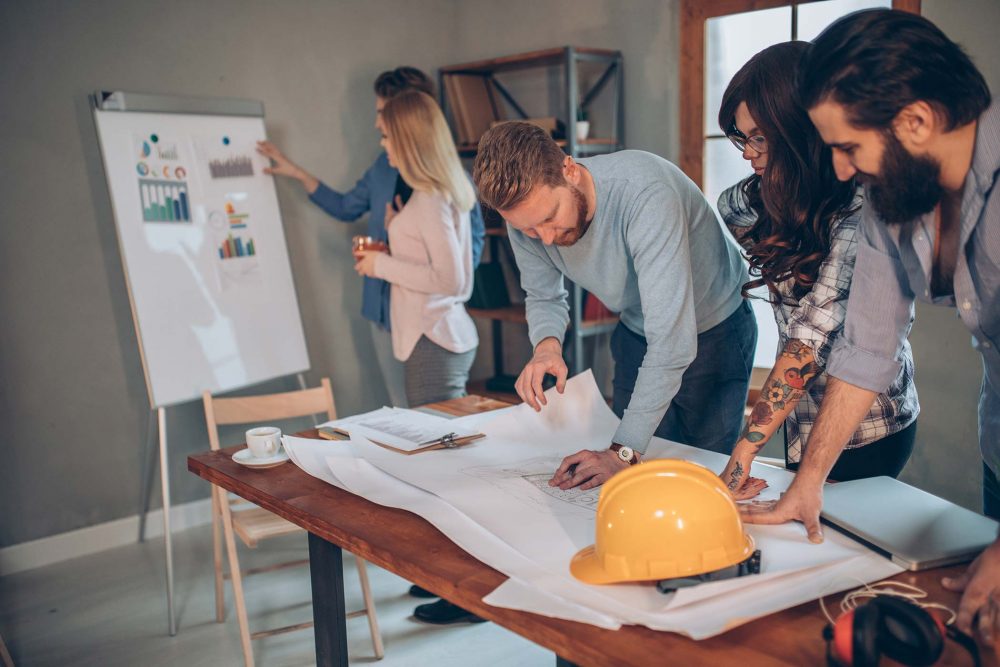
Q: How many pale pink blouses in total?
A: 1